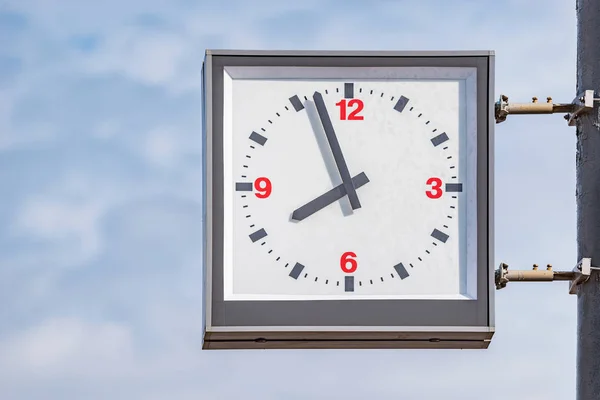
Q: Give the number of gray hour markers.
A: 12